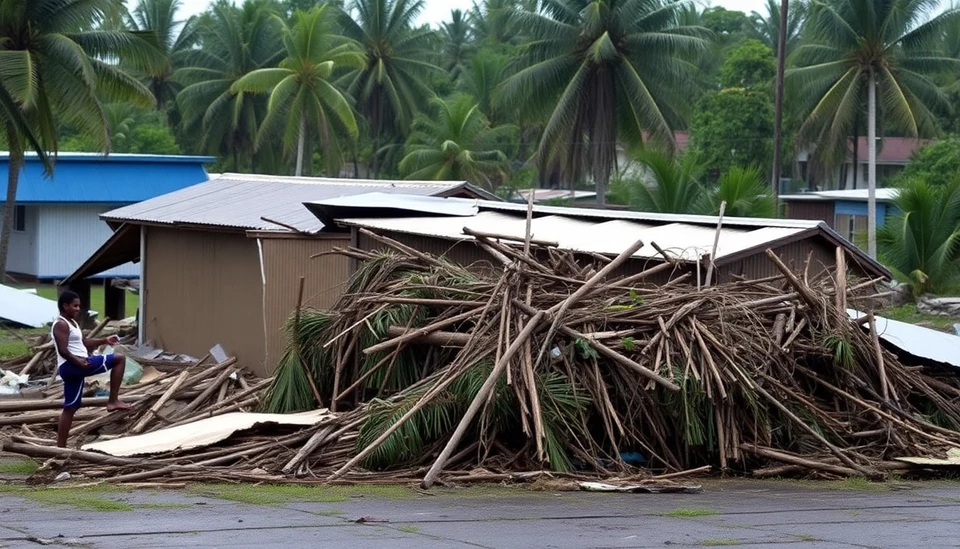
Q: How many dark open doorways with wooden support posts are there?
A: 1